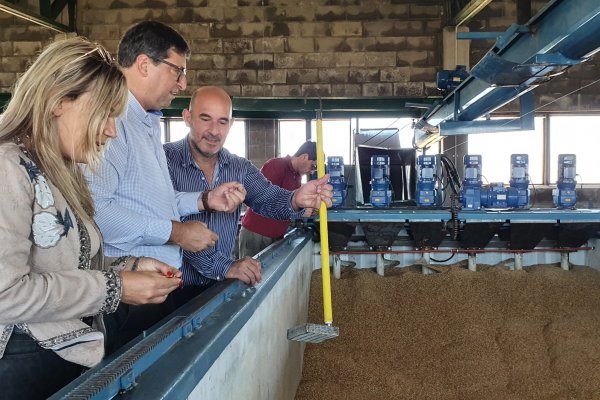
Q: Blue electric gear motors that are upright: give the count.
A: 6